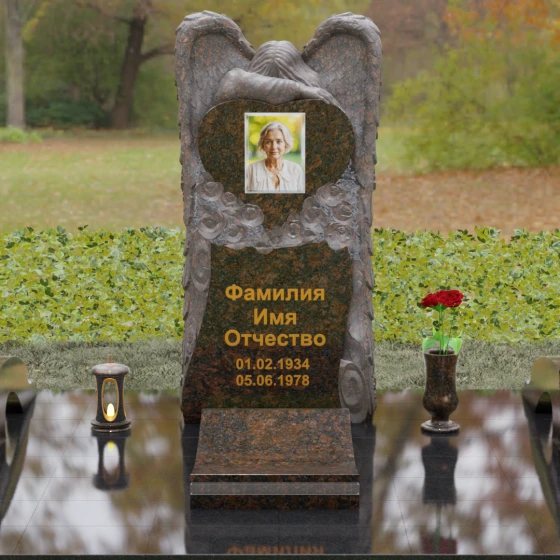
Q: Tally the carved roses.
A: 10